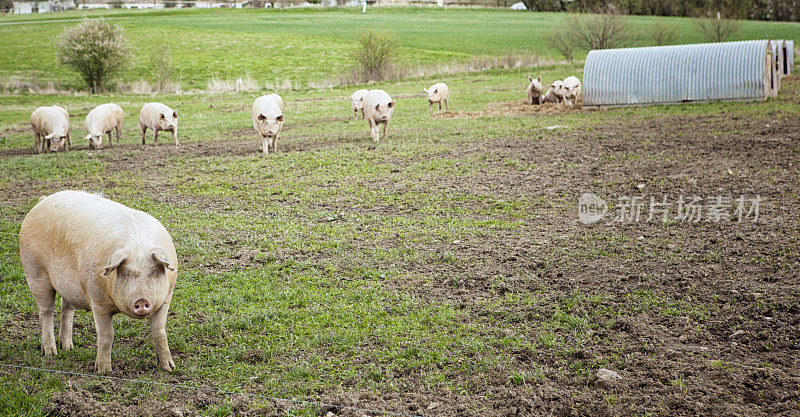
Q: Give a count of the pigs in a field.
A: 11